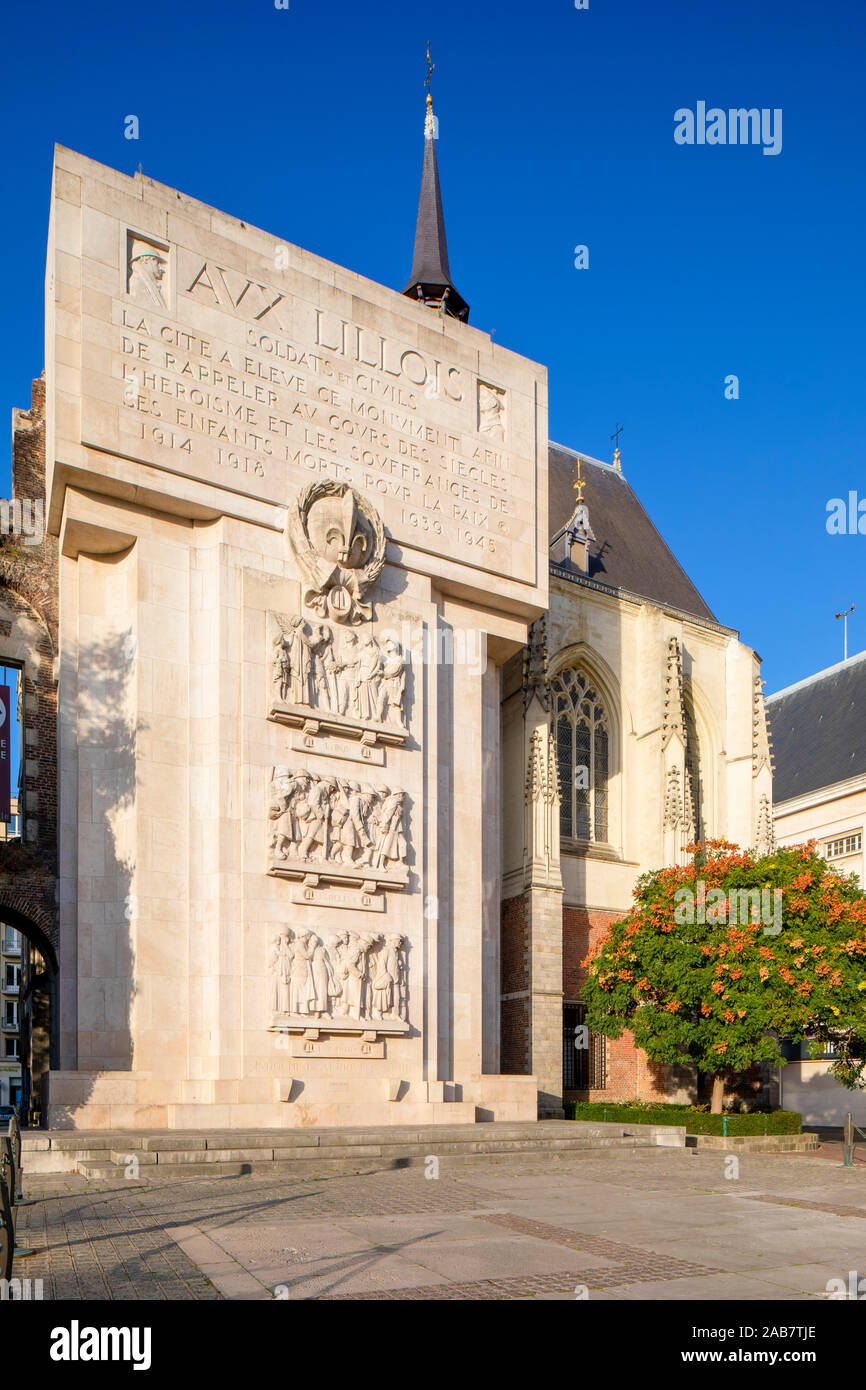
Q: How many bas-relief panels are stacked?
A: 3